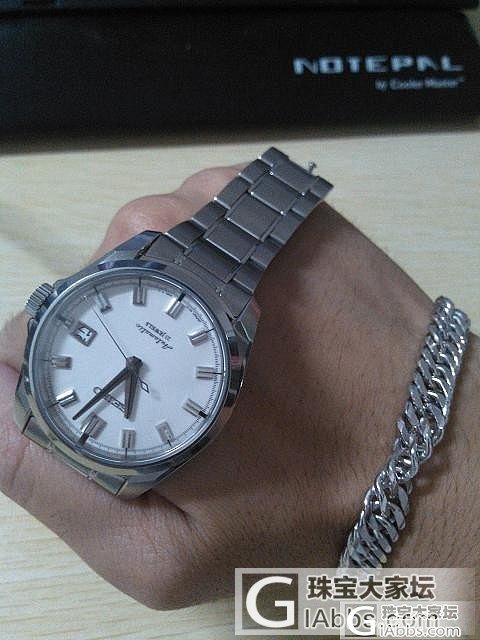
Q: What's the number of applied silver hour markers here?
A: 11